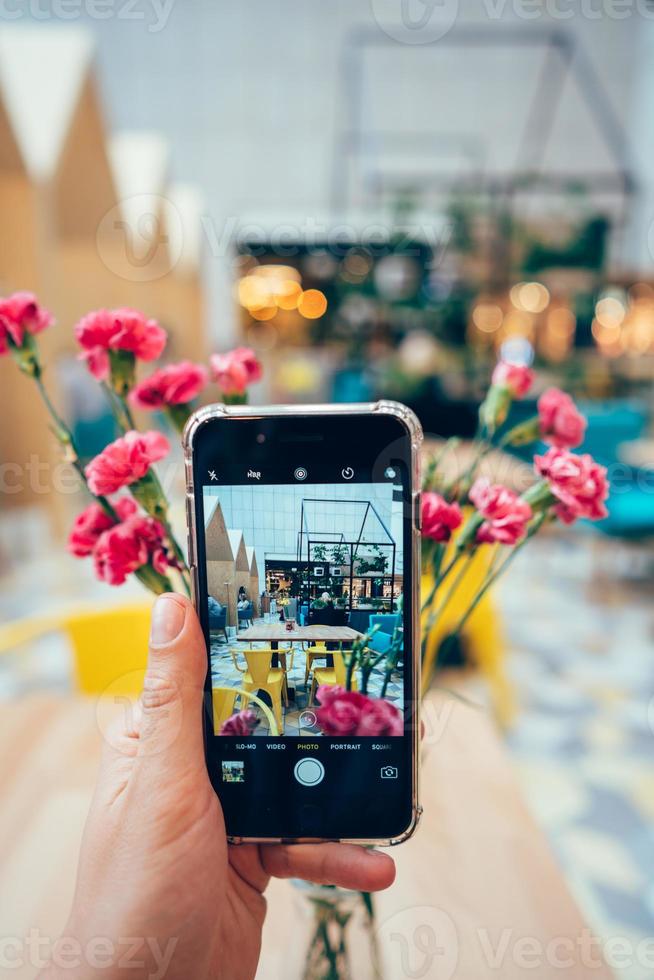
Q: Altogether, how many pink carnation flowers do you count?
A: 12